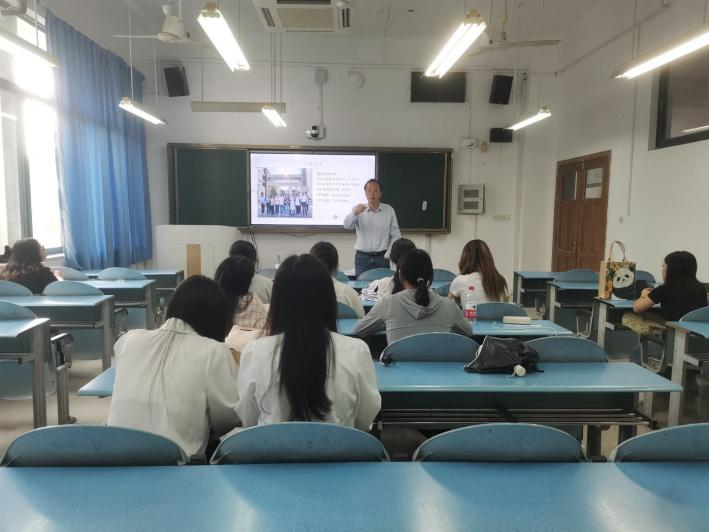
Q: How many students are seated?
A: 10